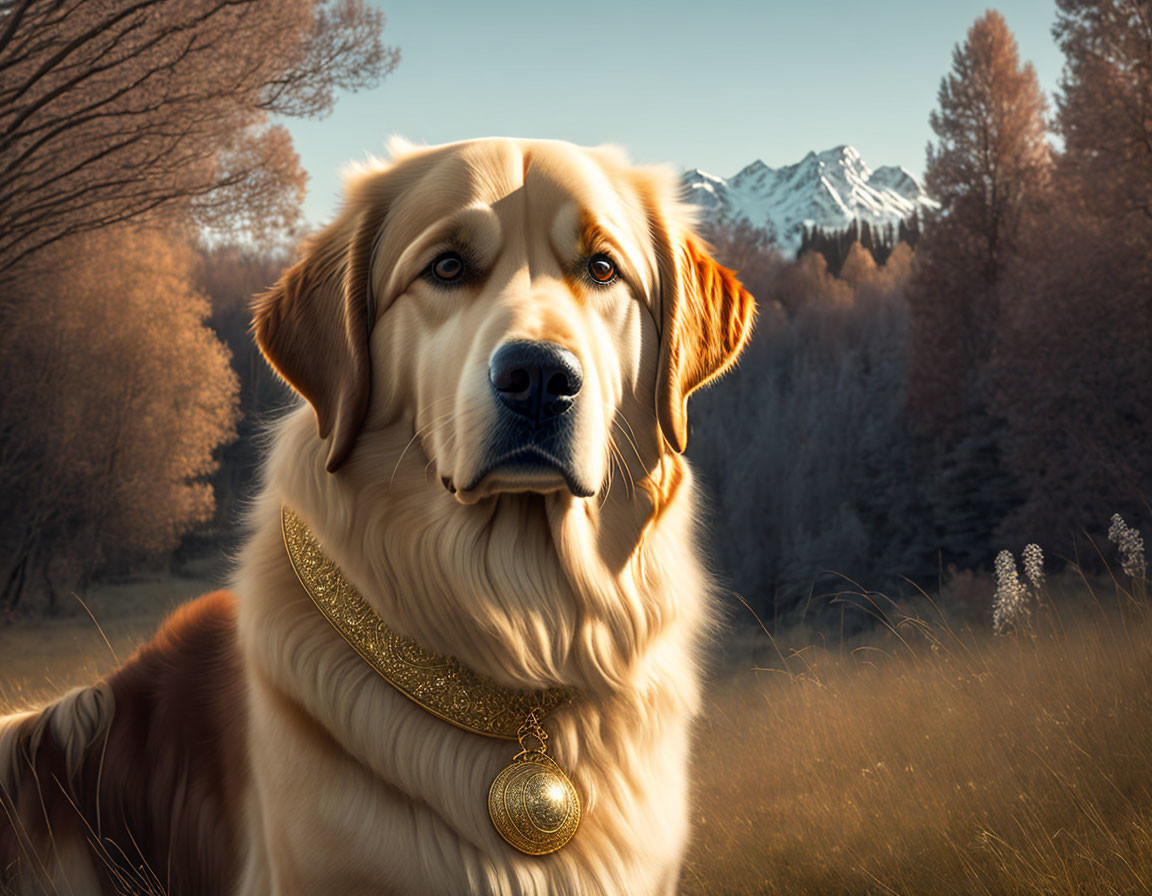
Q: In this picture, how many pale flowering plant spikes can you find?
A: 3